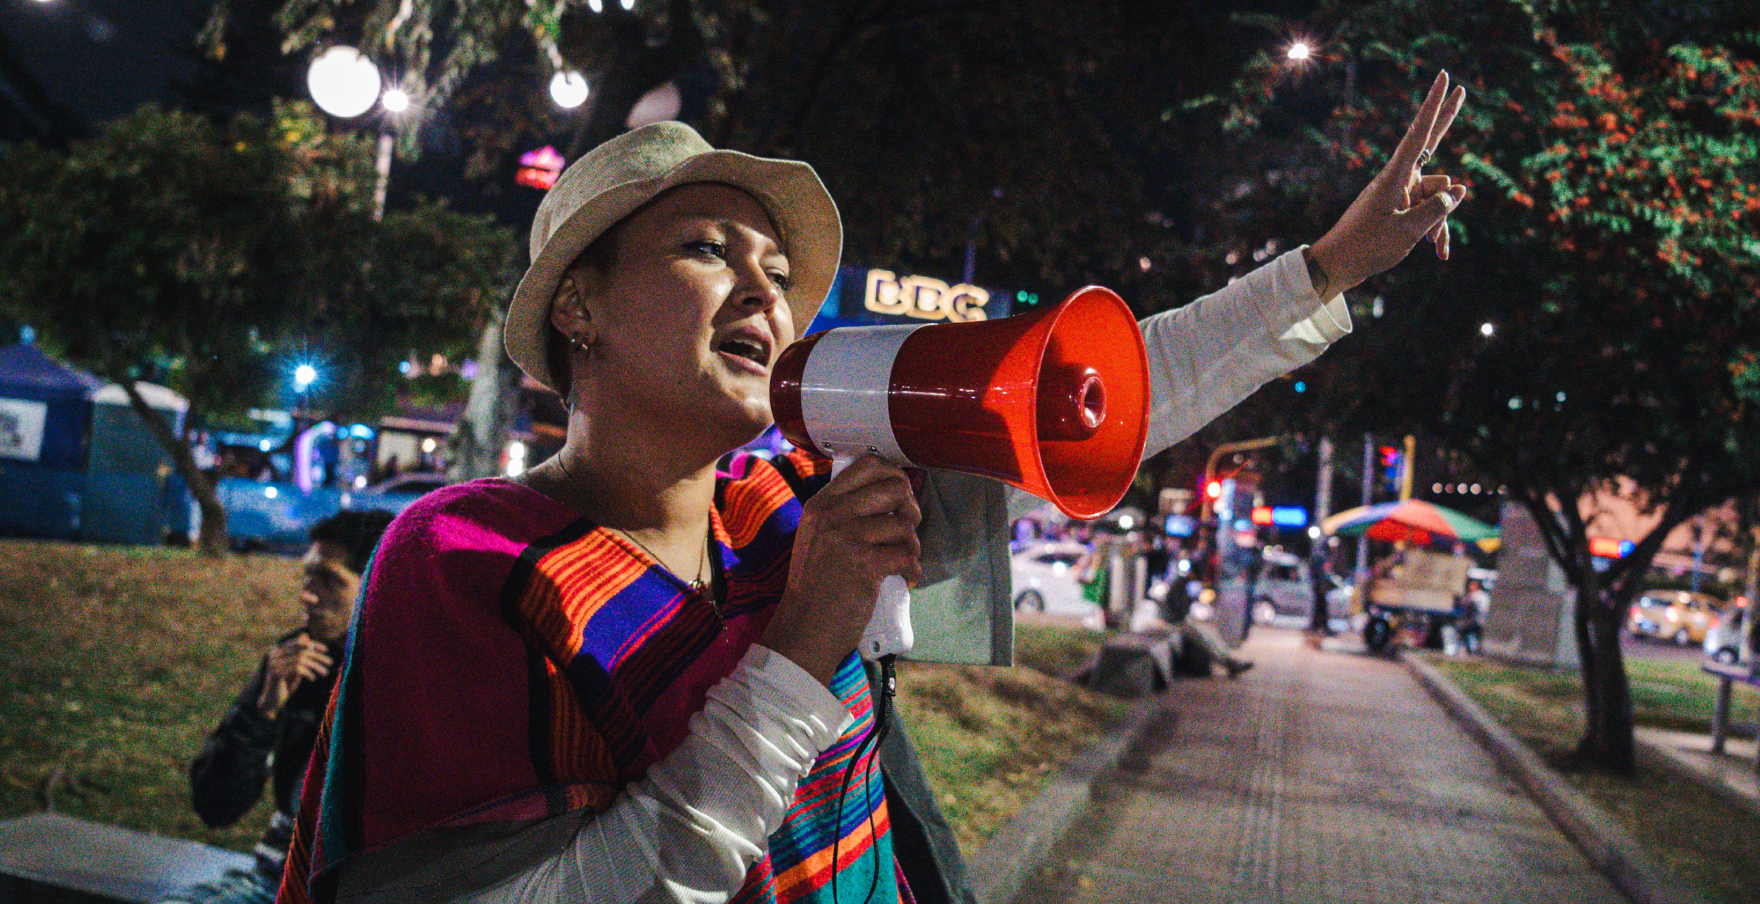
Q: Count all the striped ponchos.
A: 1